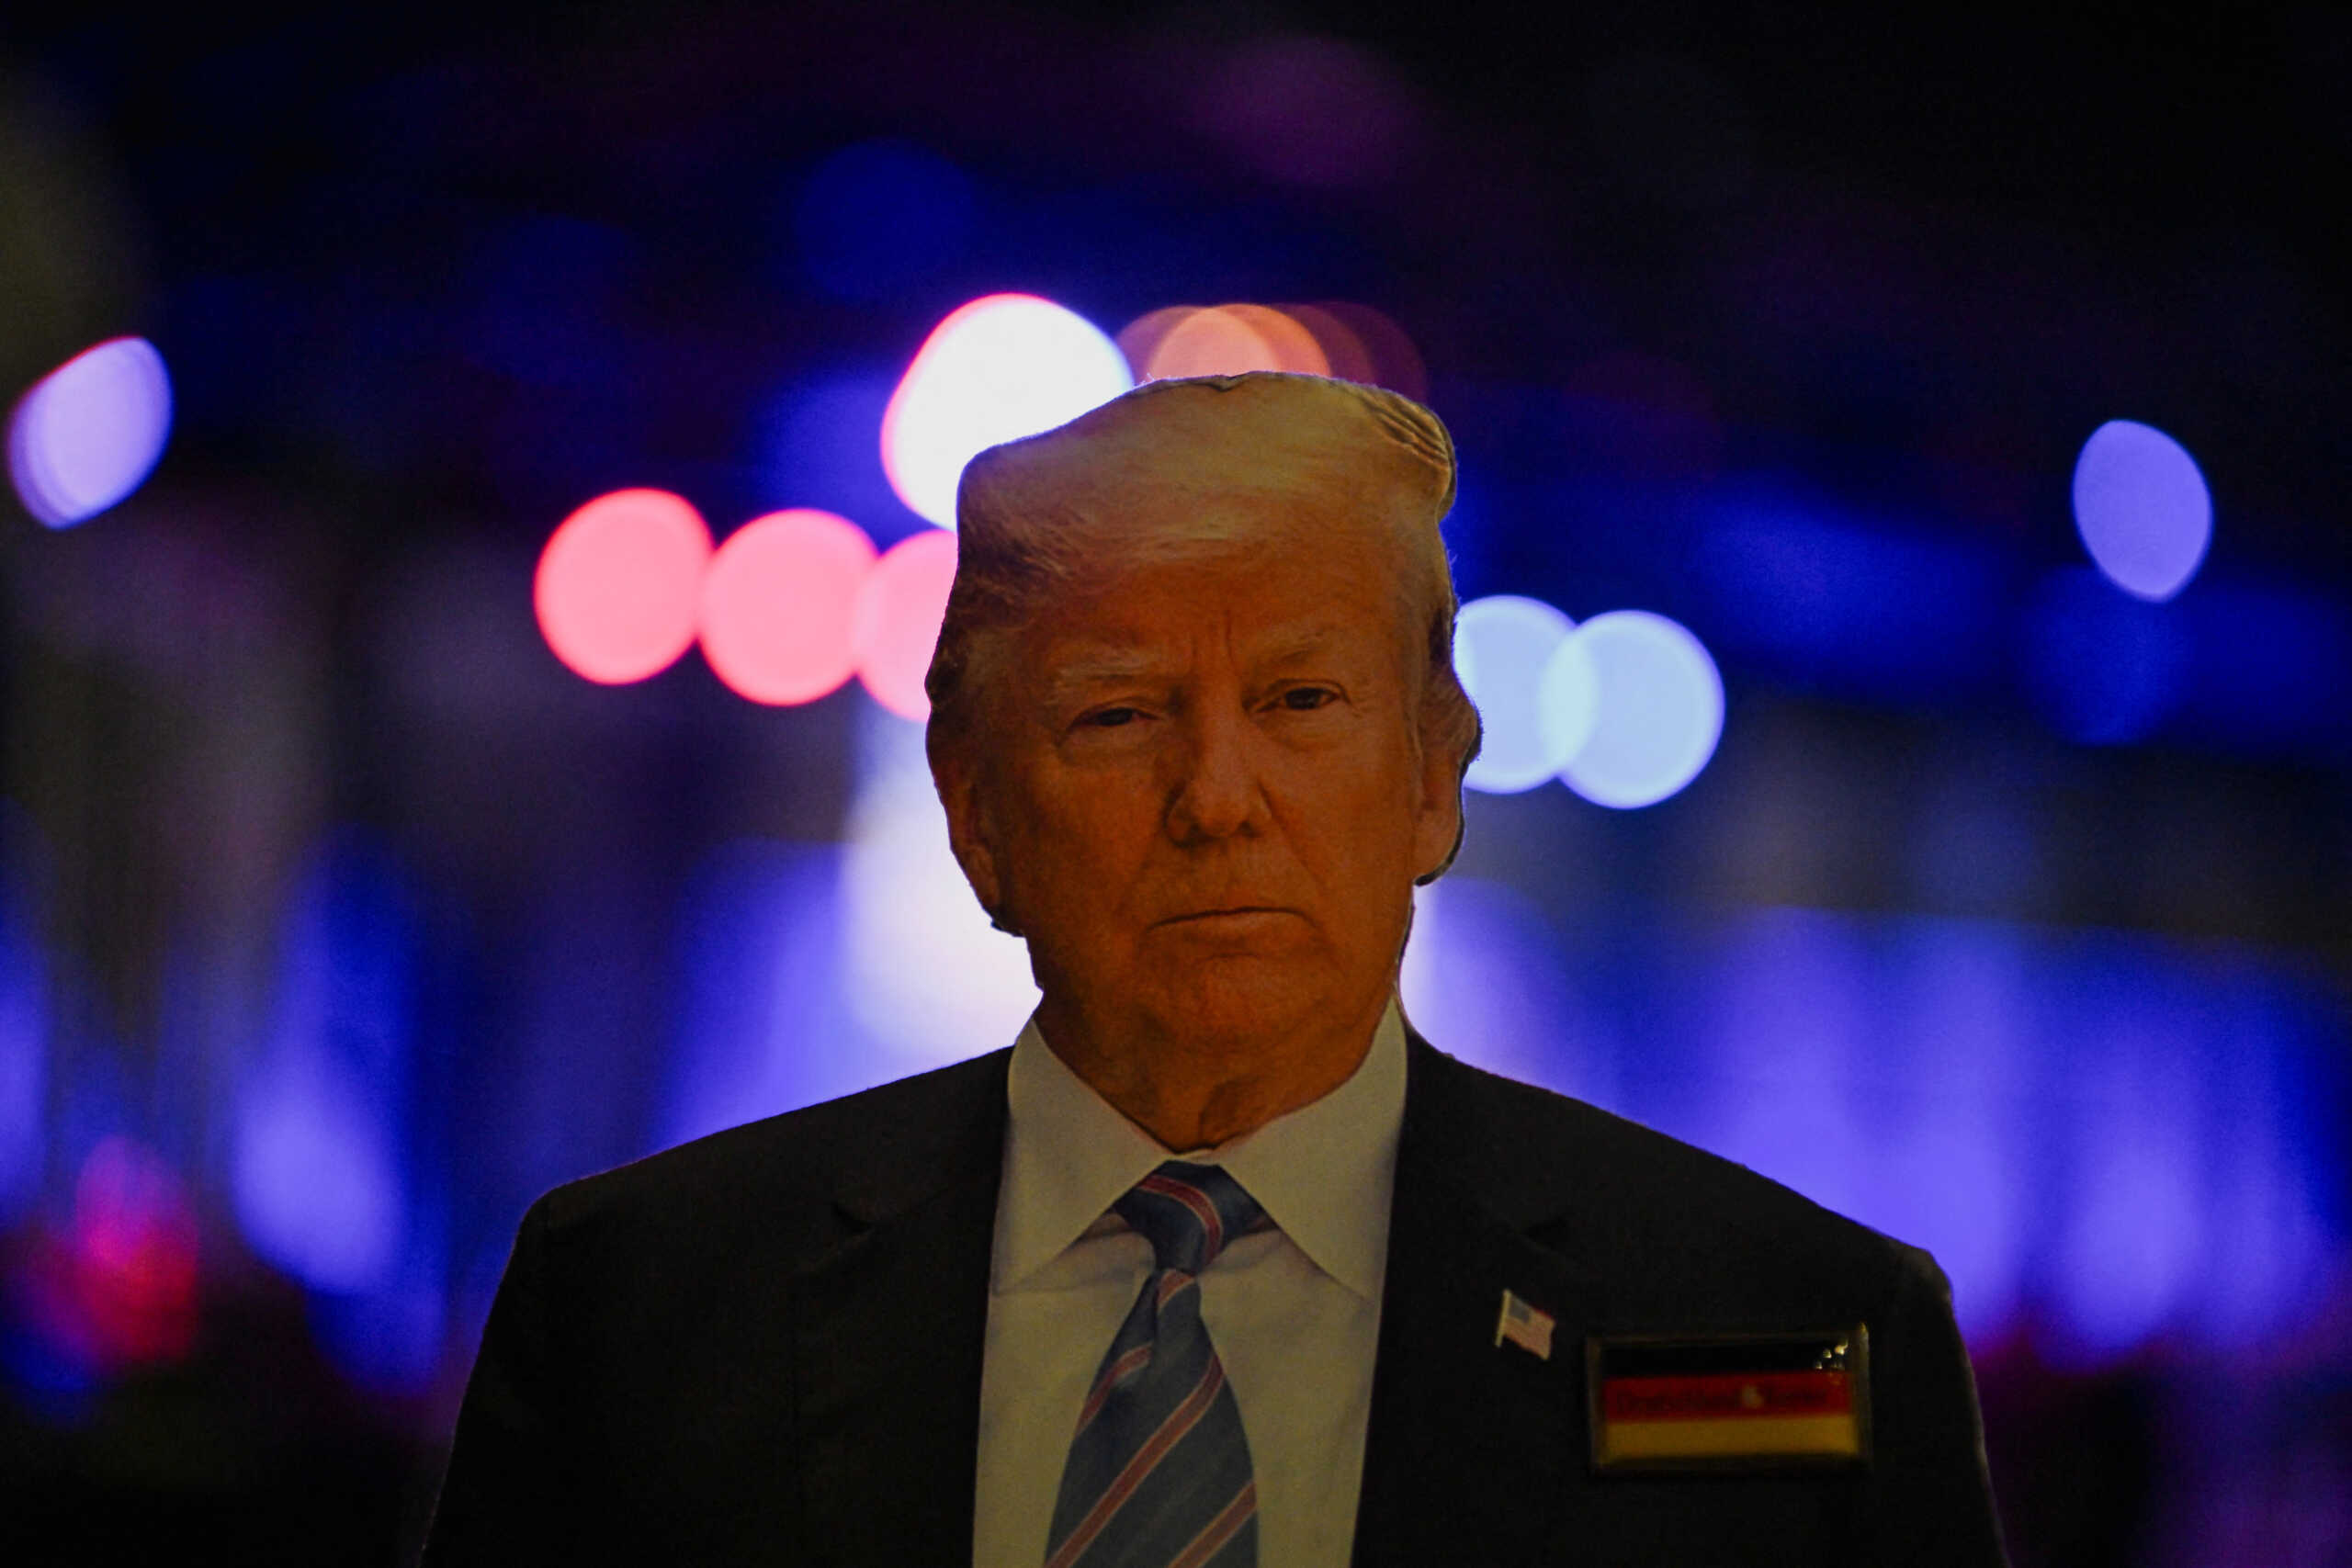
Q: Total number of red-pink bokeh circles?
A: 3